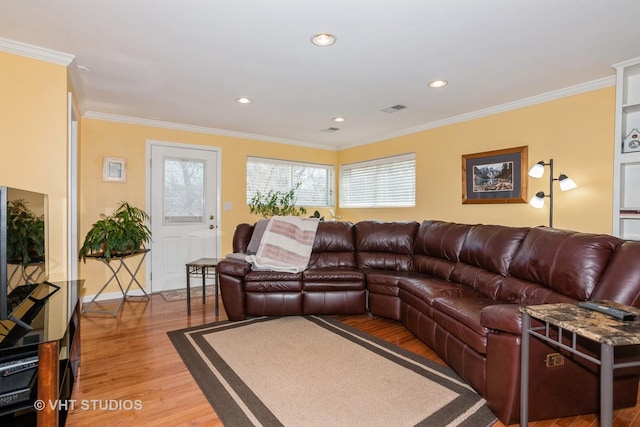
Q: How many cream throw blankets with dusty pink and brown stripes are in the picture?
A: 1